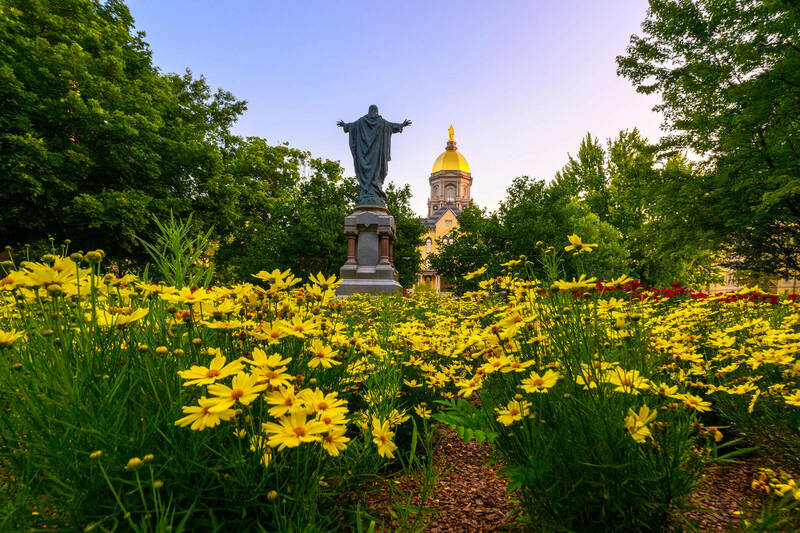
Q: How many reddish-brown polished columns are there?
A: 3